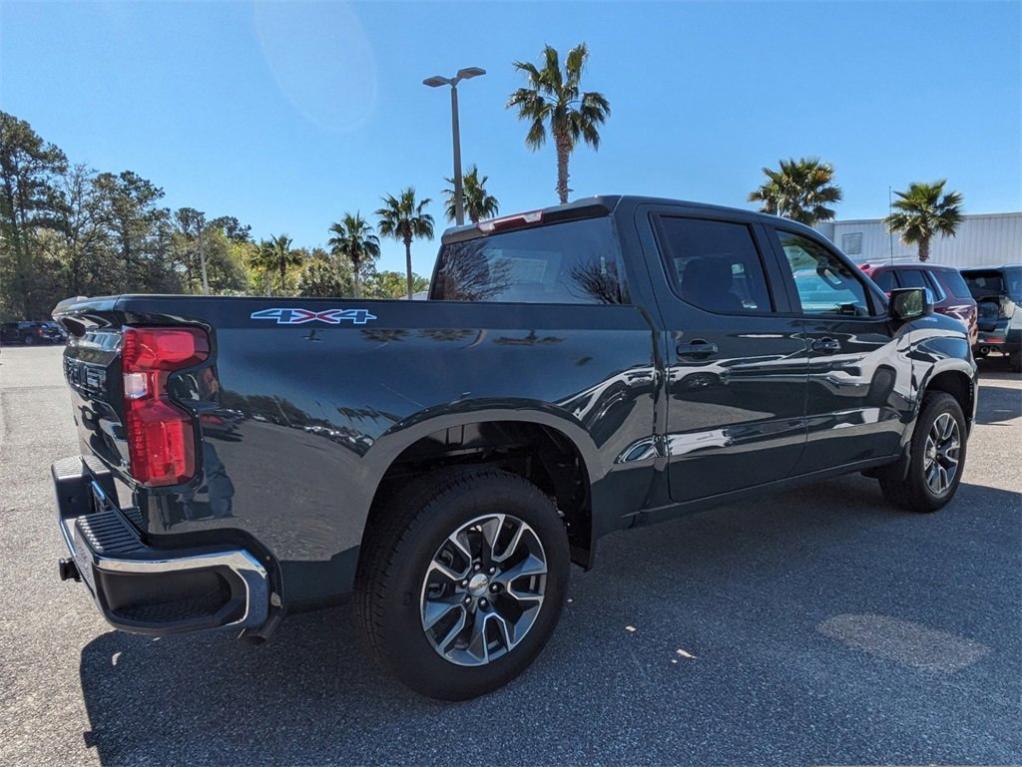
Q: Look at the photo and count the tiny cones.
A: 0